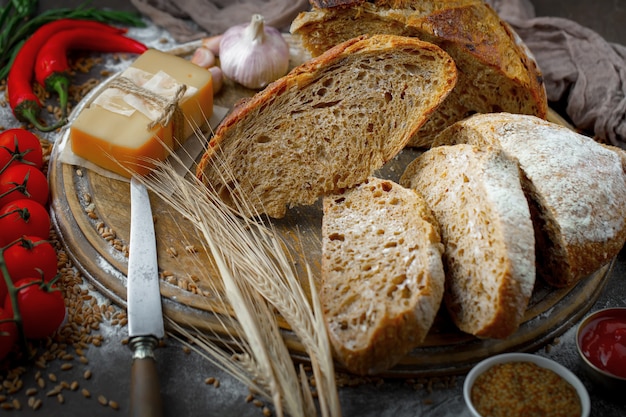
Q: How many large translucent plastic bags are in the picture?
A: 0